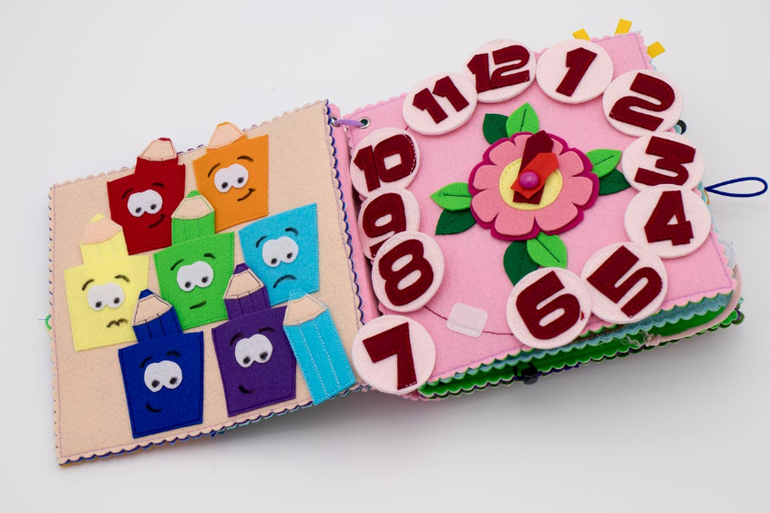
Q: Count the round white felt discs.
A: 12